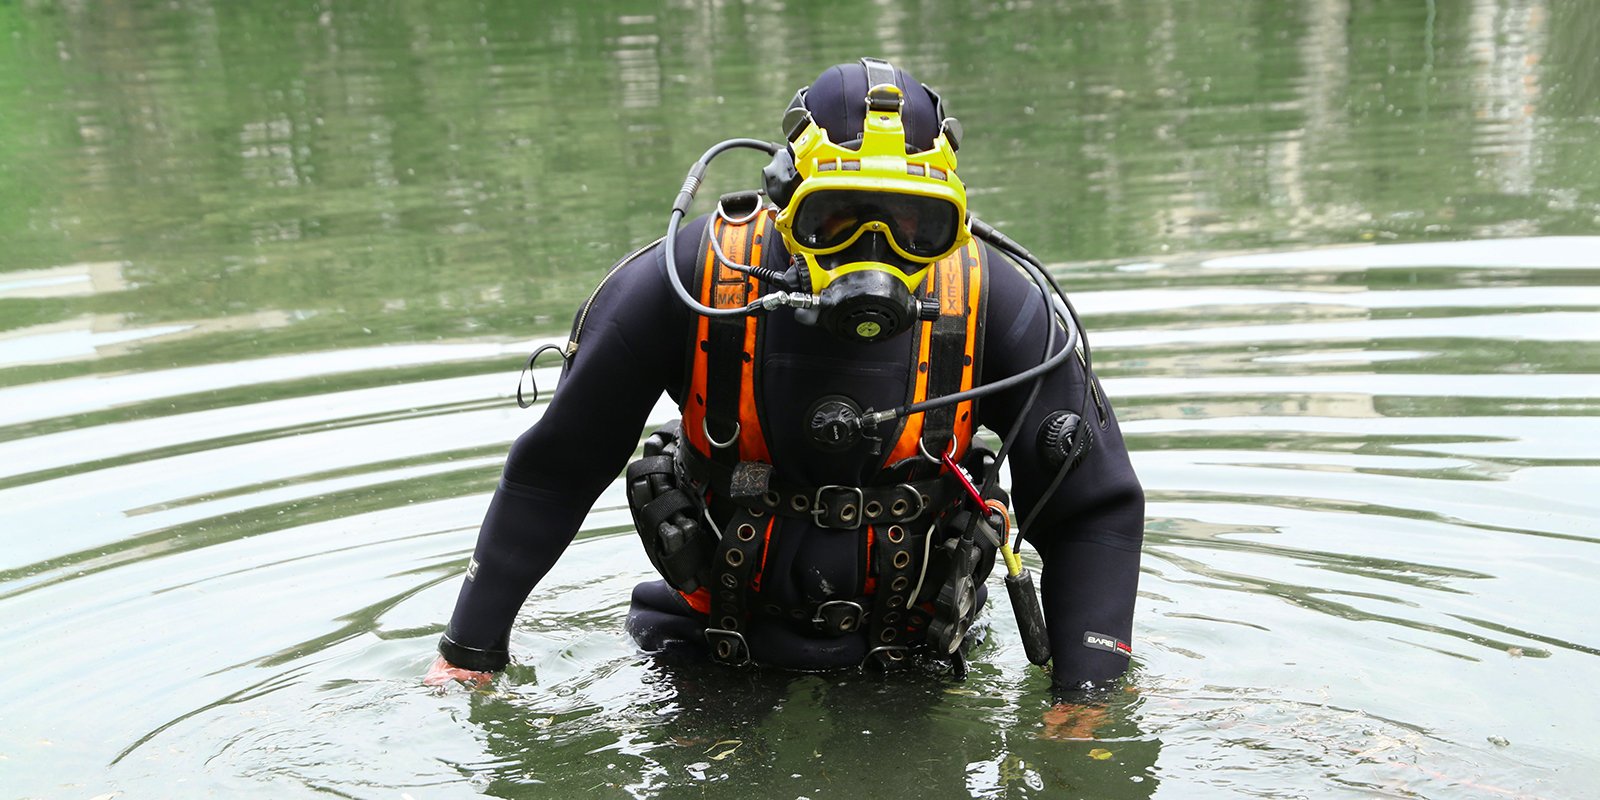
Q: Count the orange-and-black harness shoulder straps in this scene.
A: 2